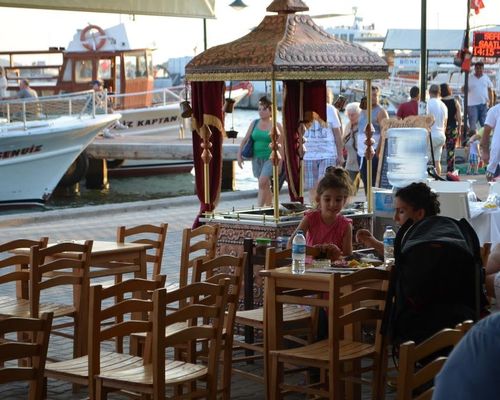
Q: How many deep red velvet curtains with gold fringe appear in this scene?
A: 2